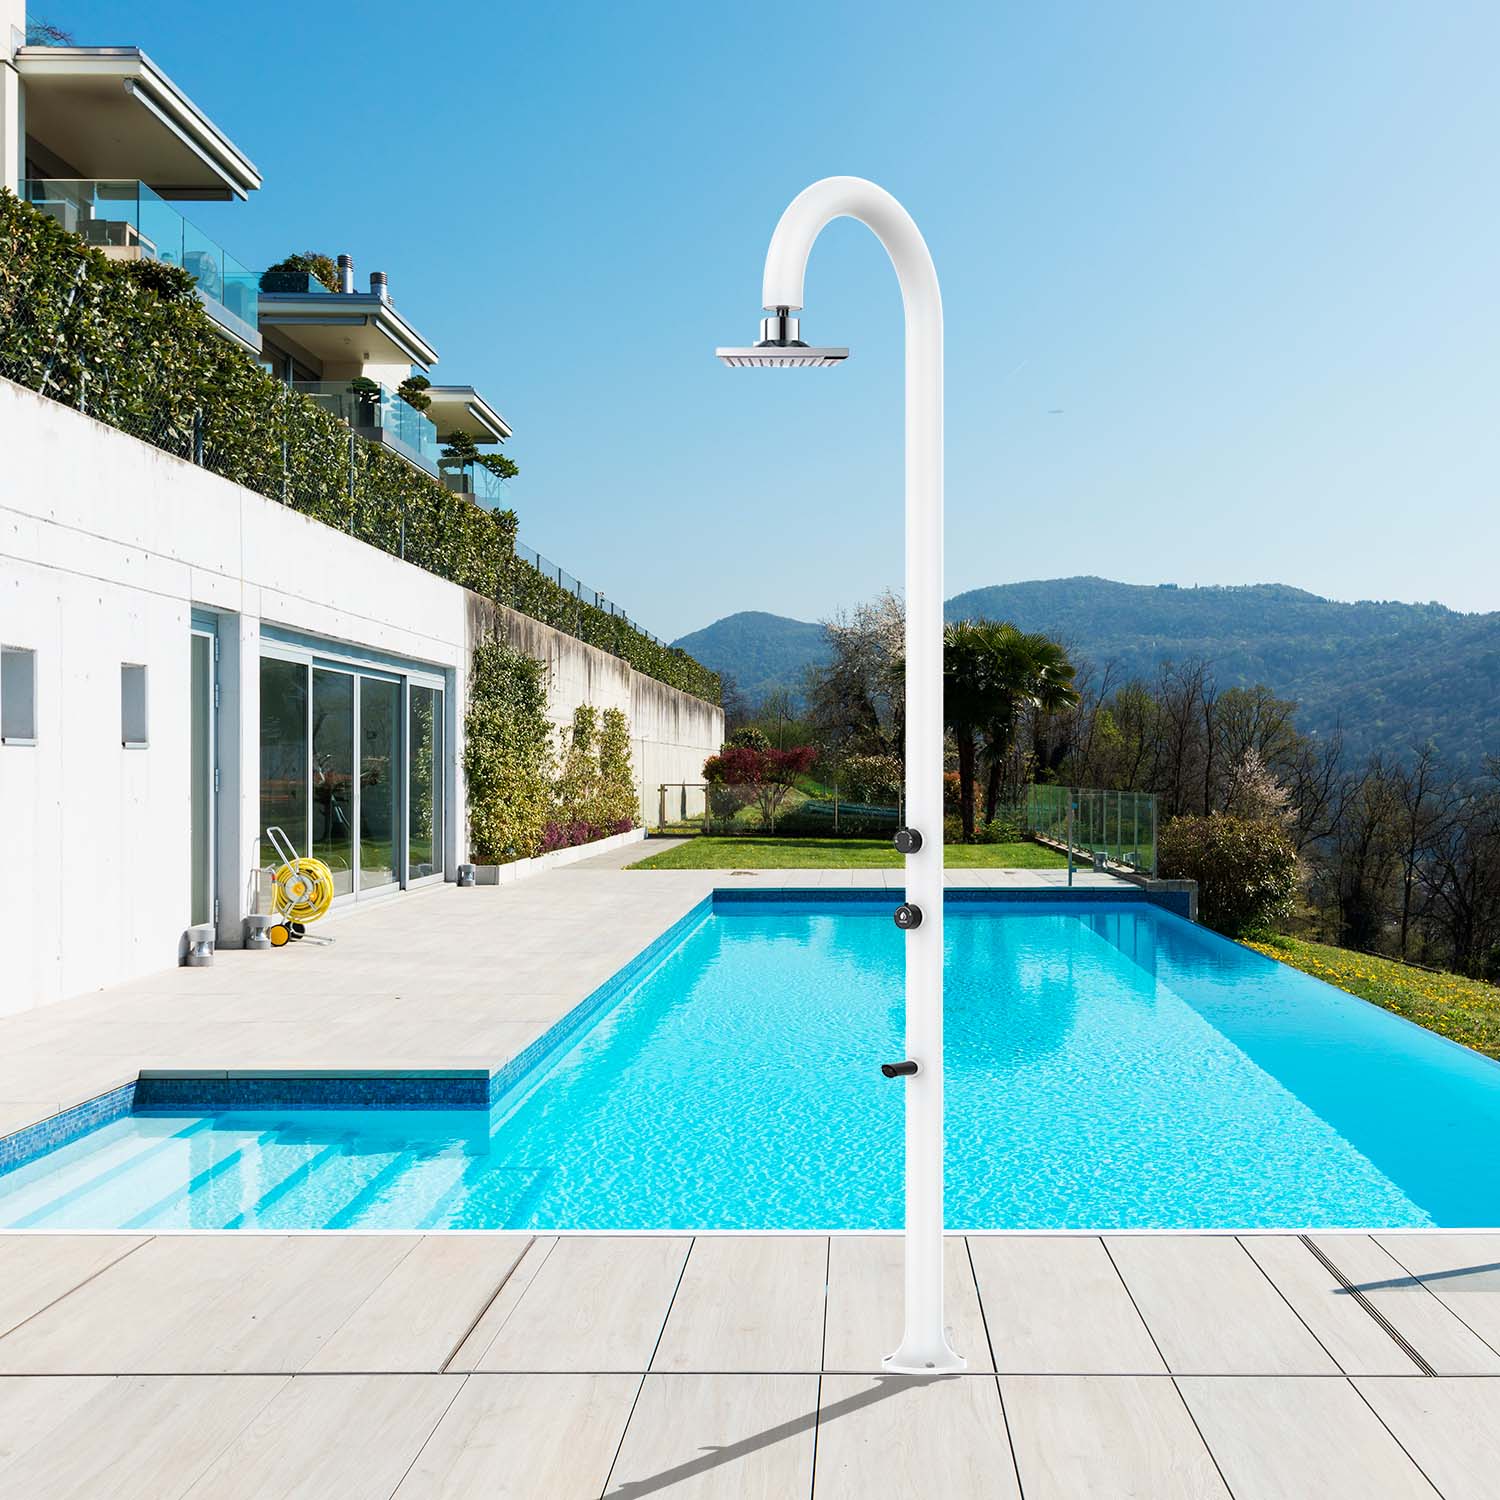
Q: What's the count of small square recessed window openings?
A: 2